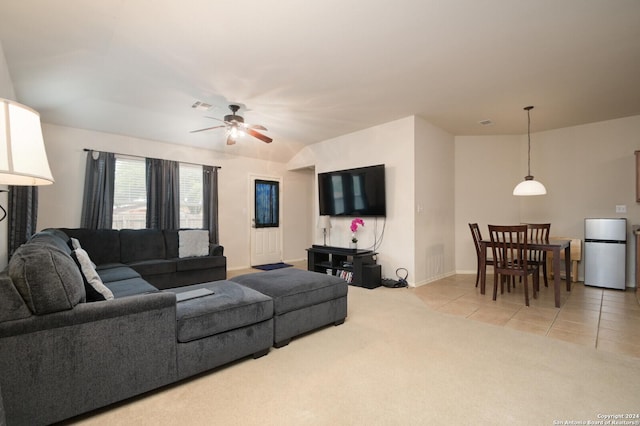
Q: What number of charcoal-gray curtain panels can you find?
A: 4